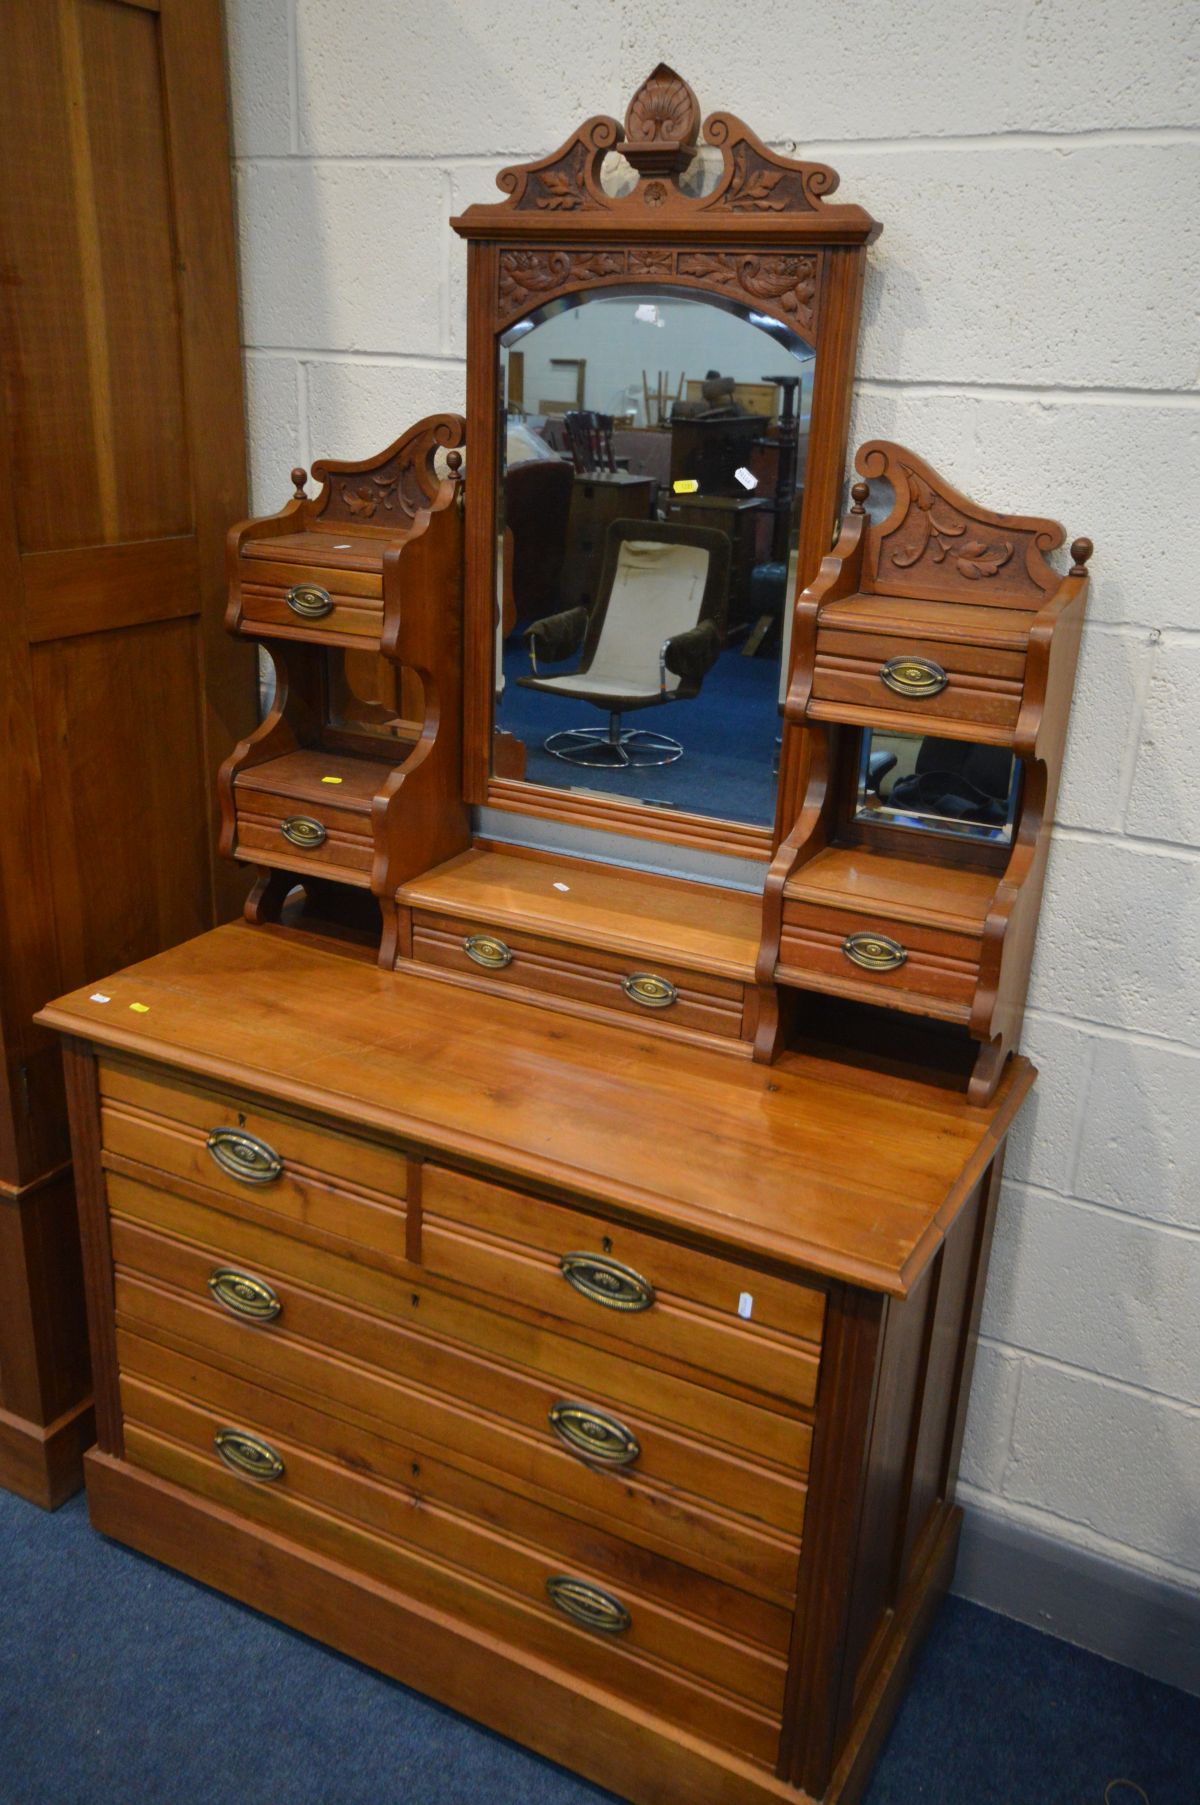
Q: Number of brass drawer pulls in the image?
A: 12